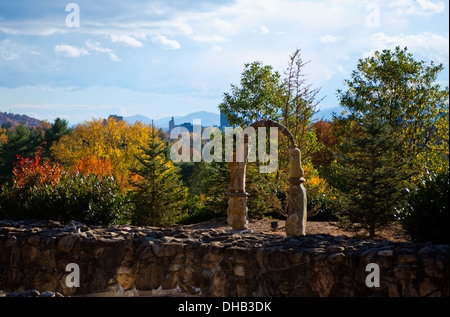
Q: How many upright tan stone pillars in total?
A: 2